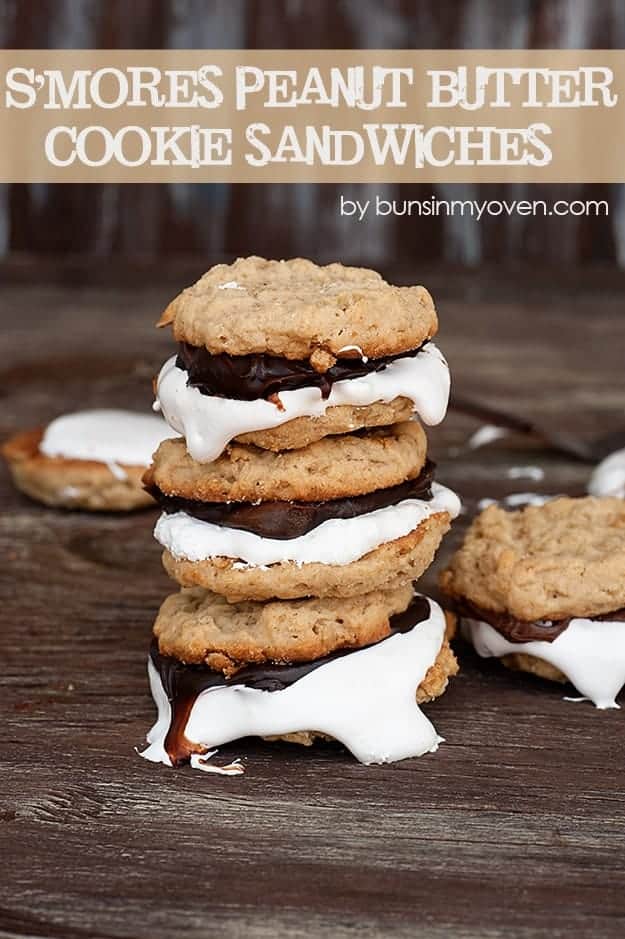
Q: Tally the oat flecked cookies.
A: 9